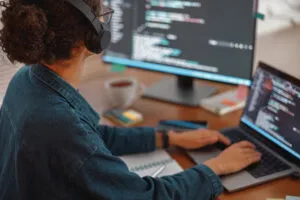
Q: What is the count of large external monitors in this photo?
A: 1